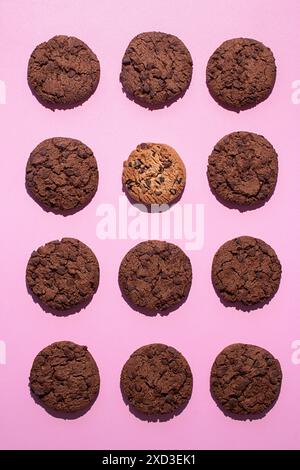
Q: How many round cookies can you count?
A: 12